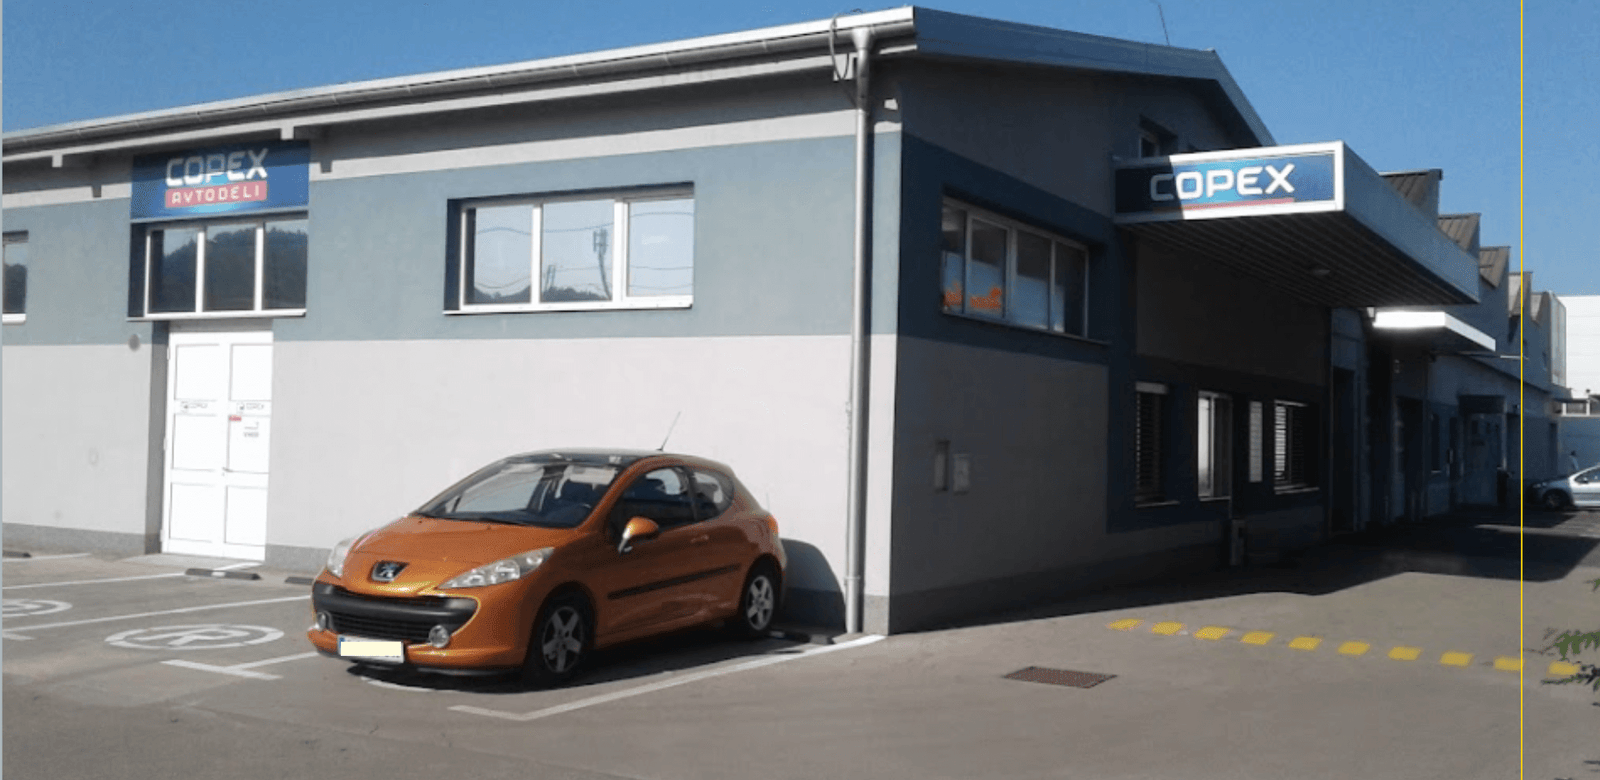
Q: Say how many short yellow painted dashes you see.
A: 10